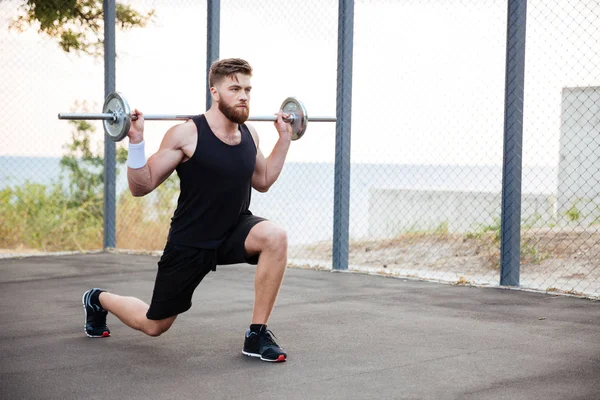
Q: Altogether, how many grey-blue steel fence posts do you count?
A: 4